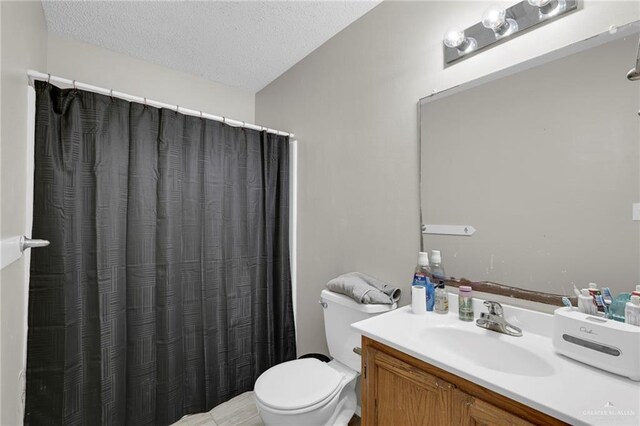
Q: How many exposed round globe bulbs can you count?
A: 3